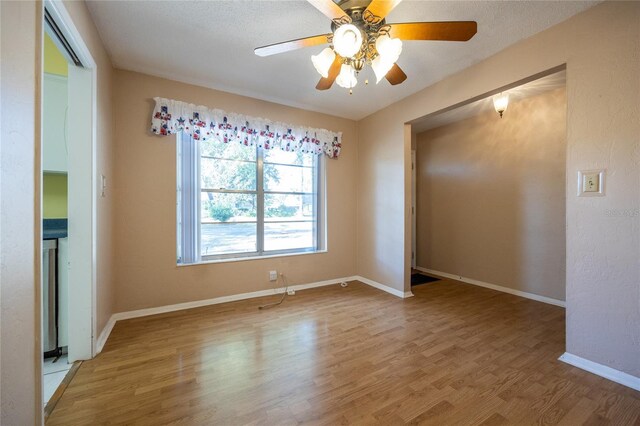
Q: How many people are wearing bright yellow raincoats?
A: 0